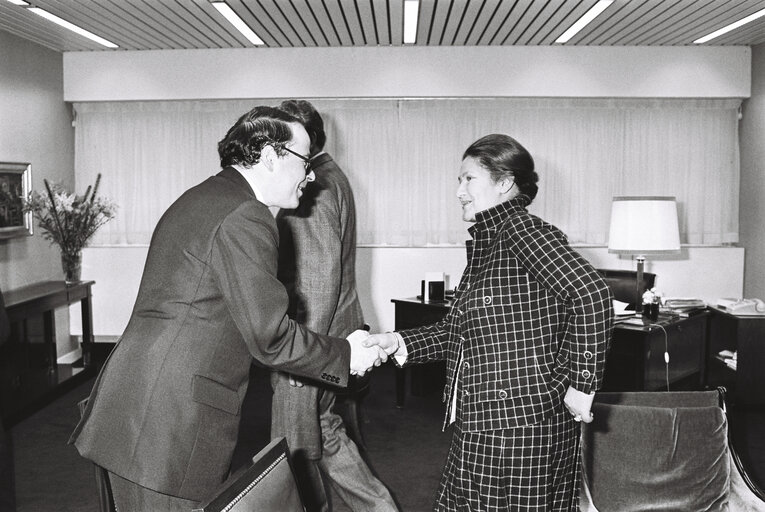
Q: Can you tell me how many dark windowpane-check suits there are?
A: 1